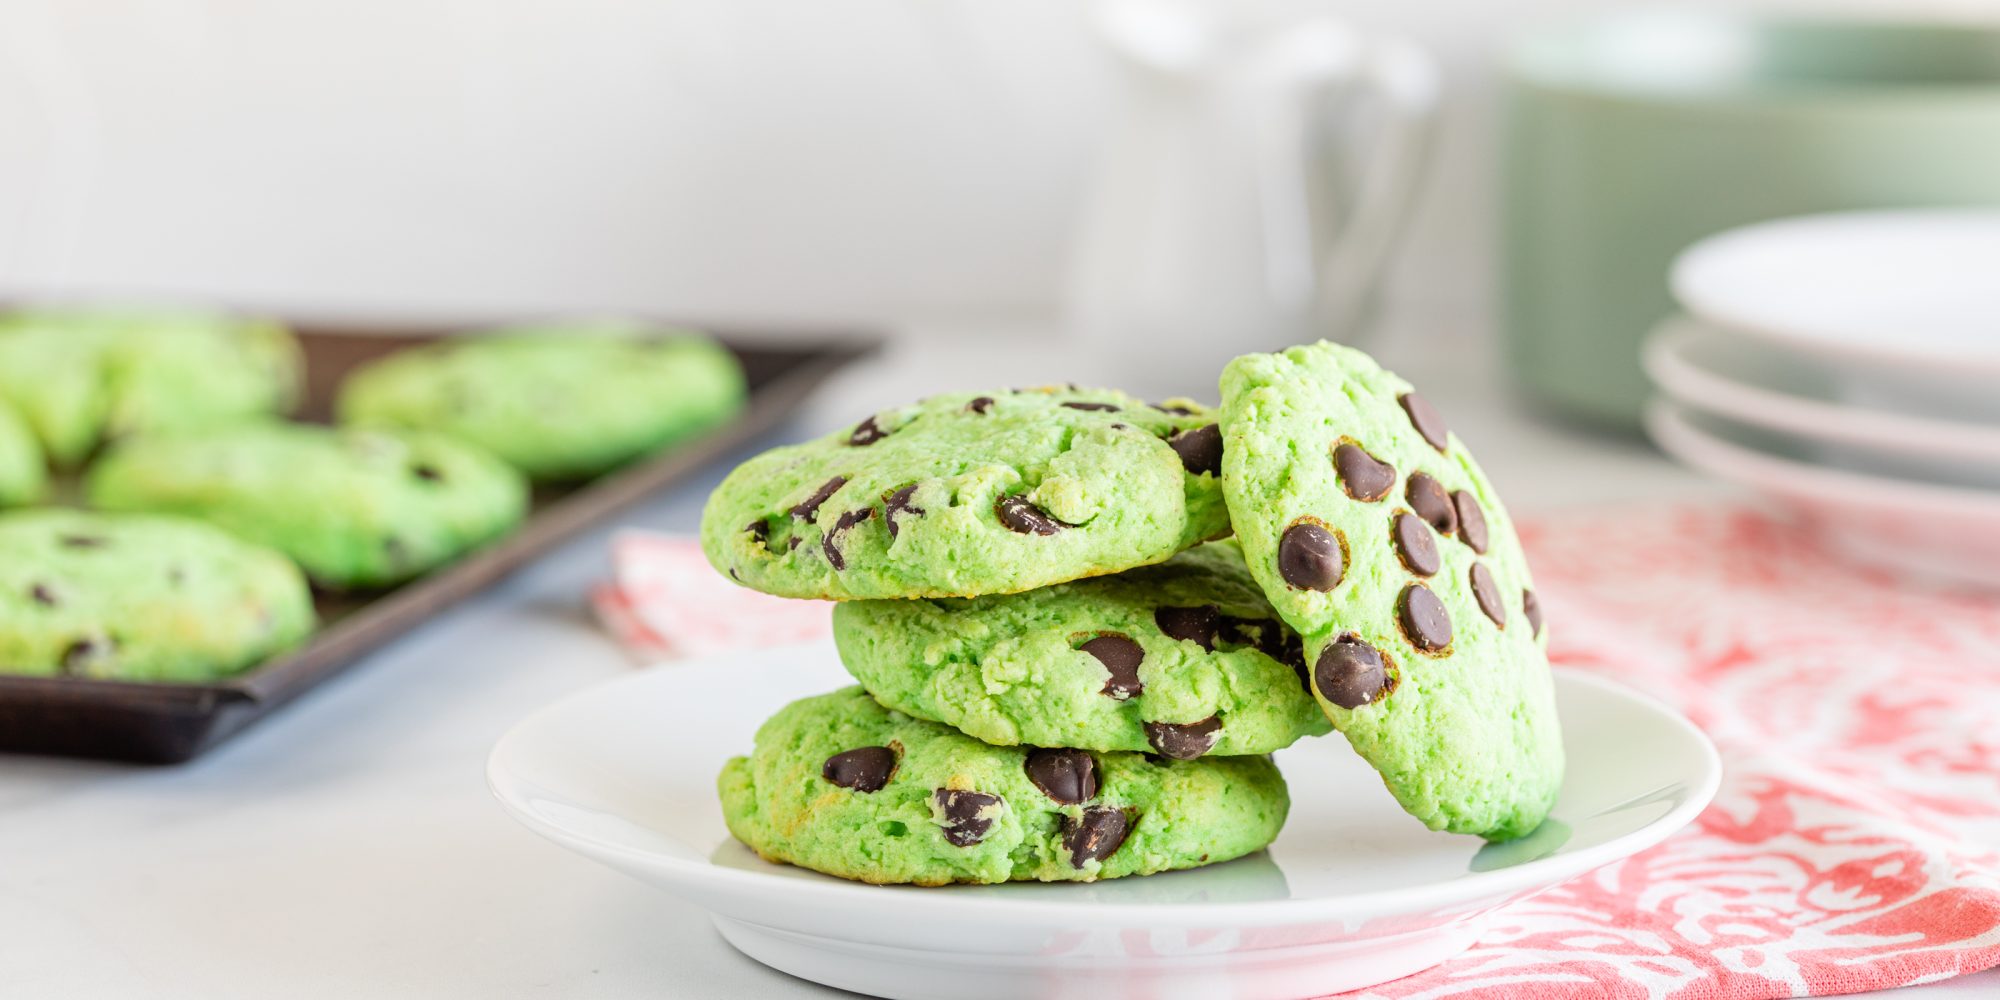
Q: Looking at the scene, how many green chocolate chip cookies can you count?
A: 10